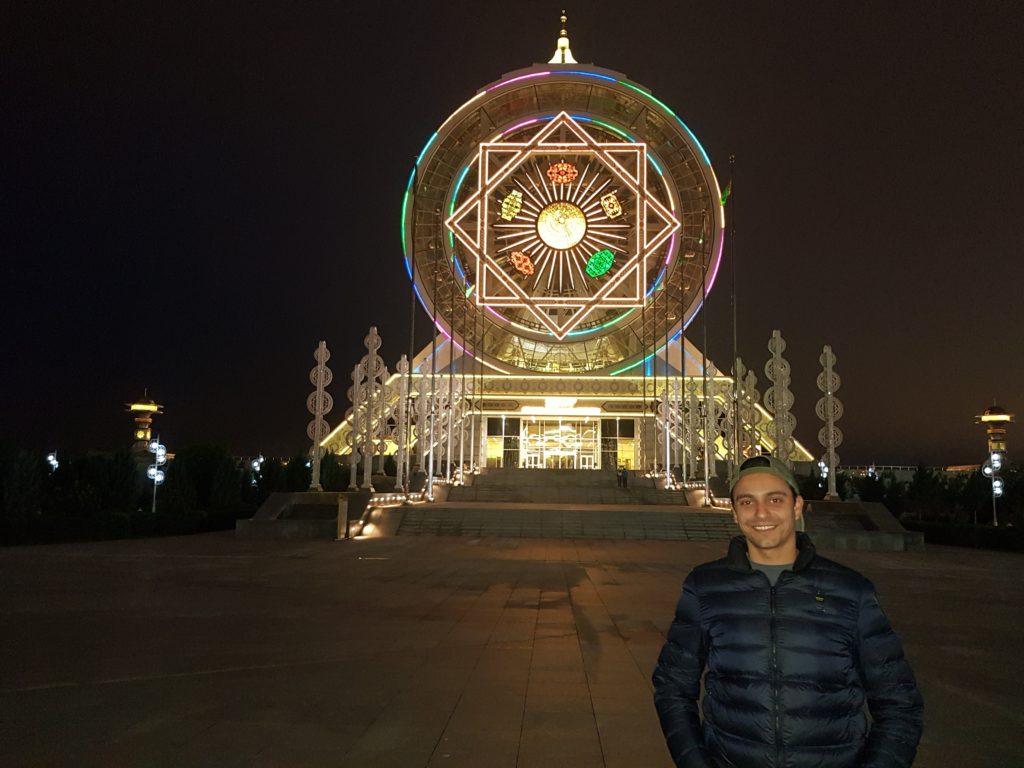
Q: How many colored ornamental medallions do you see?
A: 5